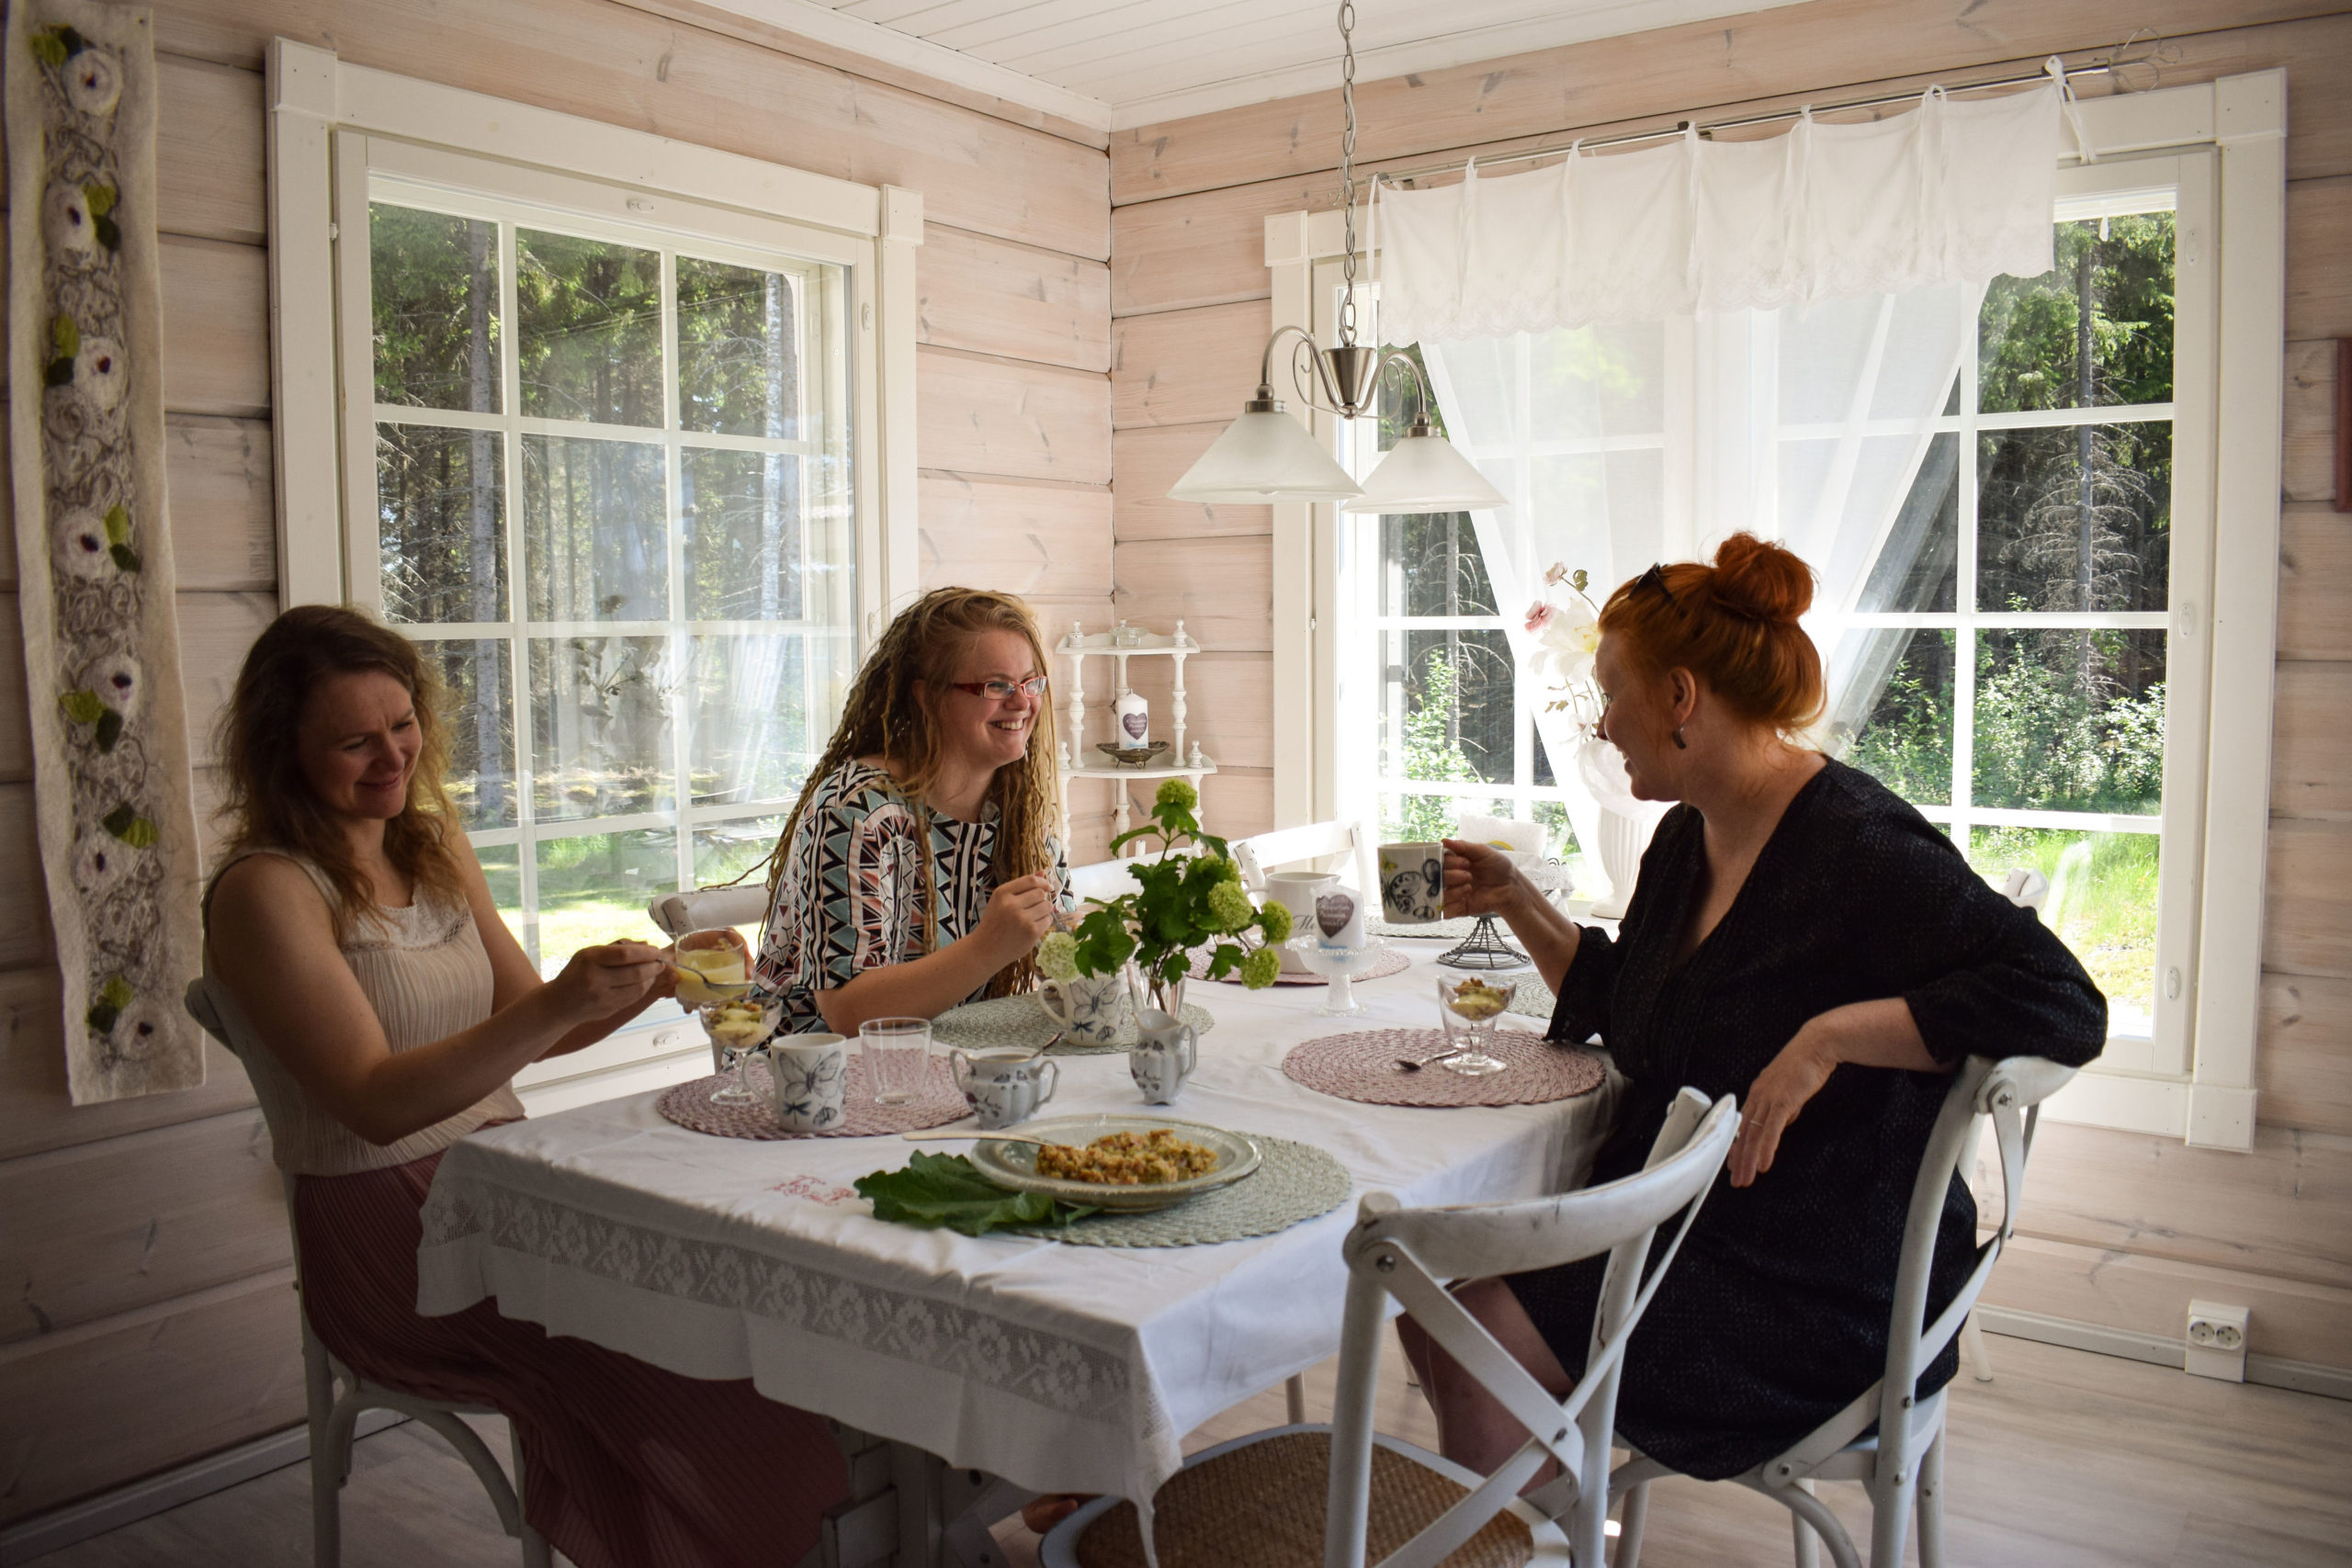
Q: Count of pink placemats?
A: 3